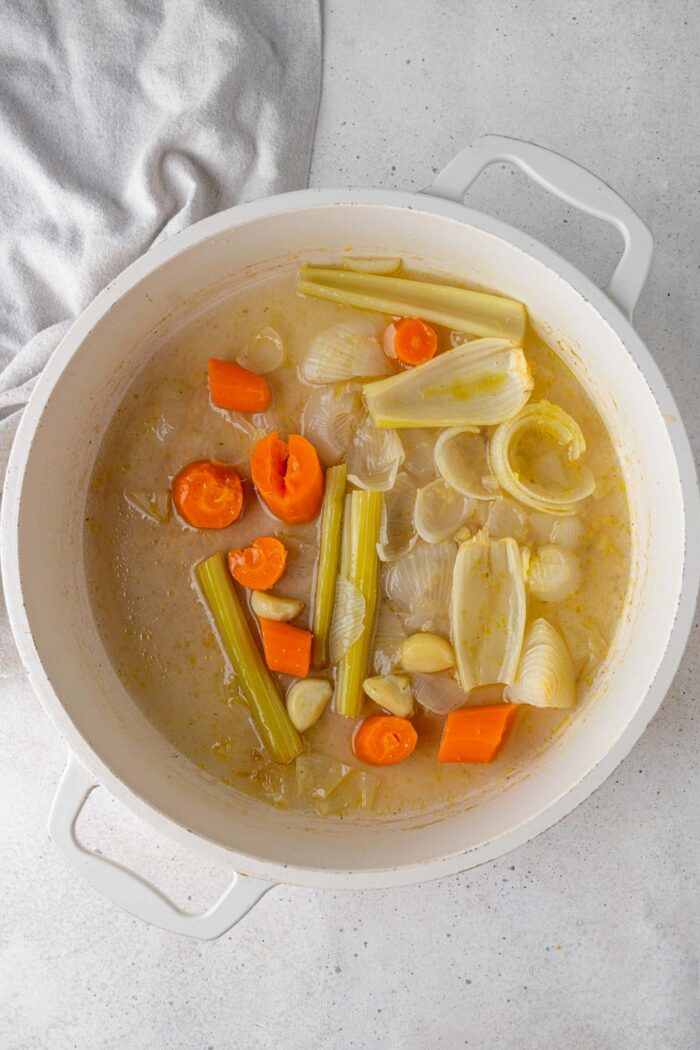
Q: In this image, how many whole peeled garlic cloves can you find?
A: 4